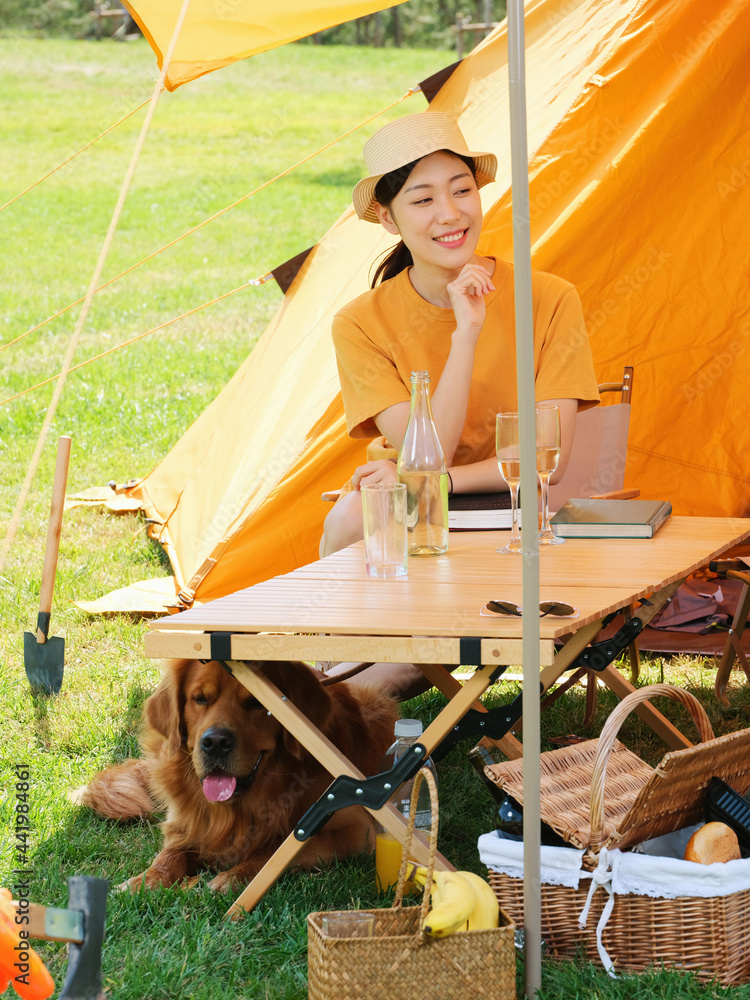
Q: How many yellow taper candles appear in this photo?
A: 0